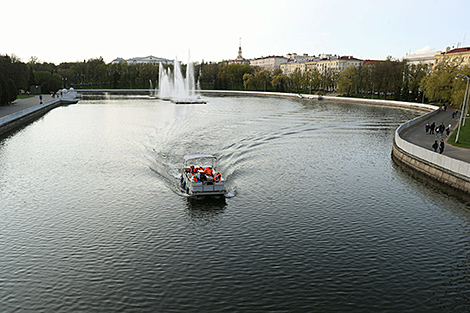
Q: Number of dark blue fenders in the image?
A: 3